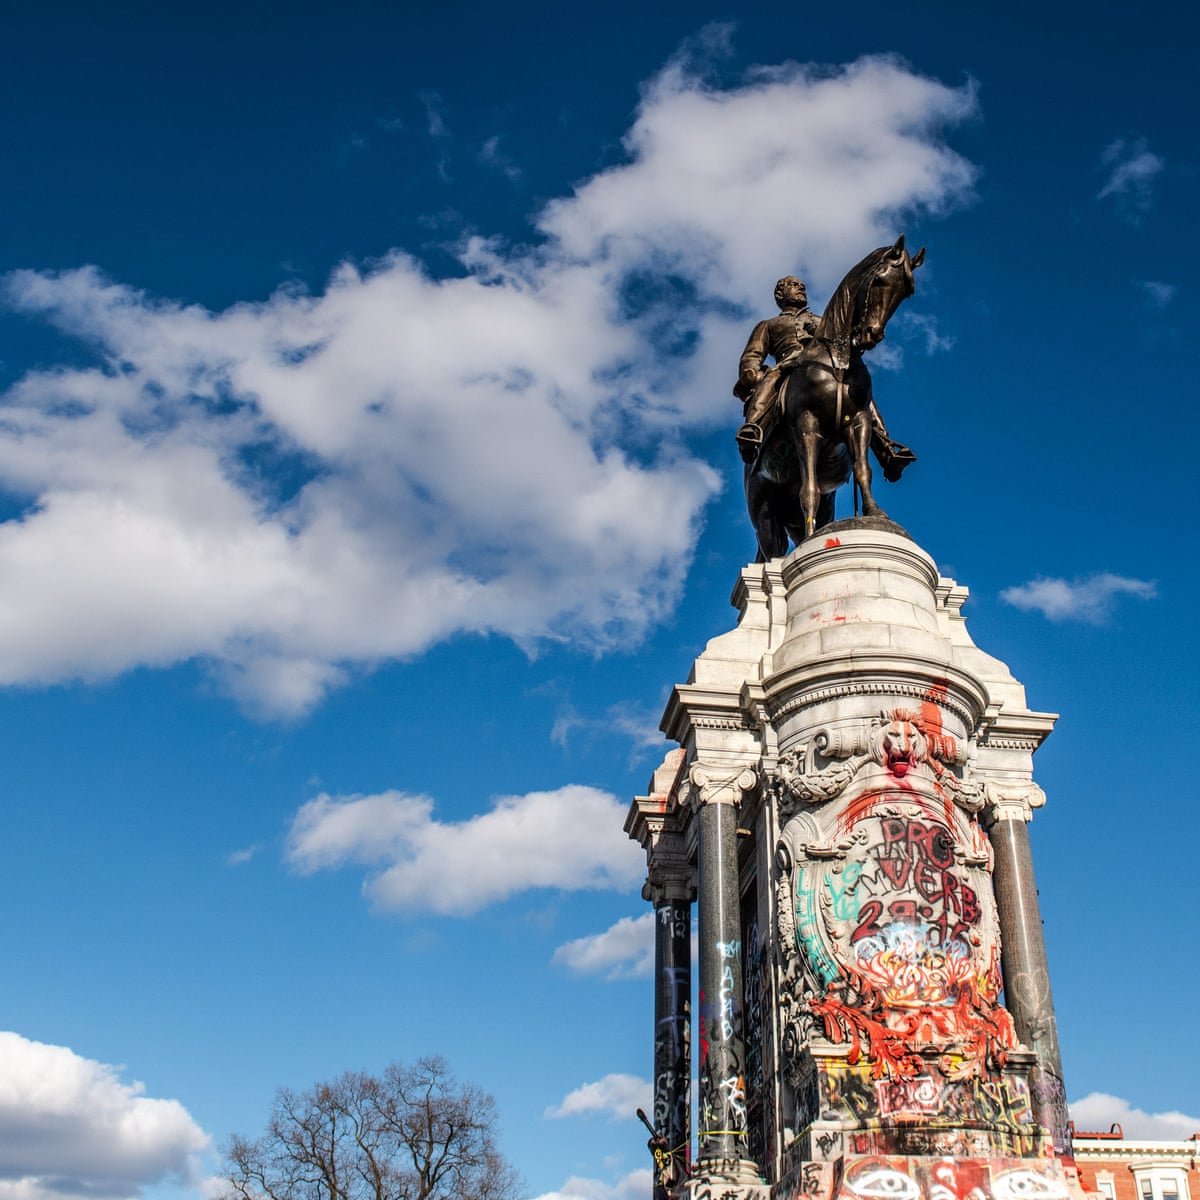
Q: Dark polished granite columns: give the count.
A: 3